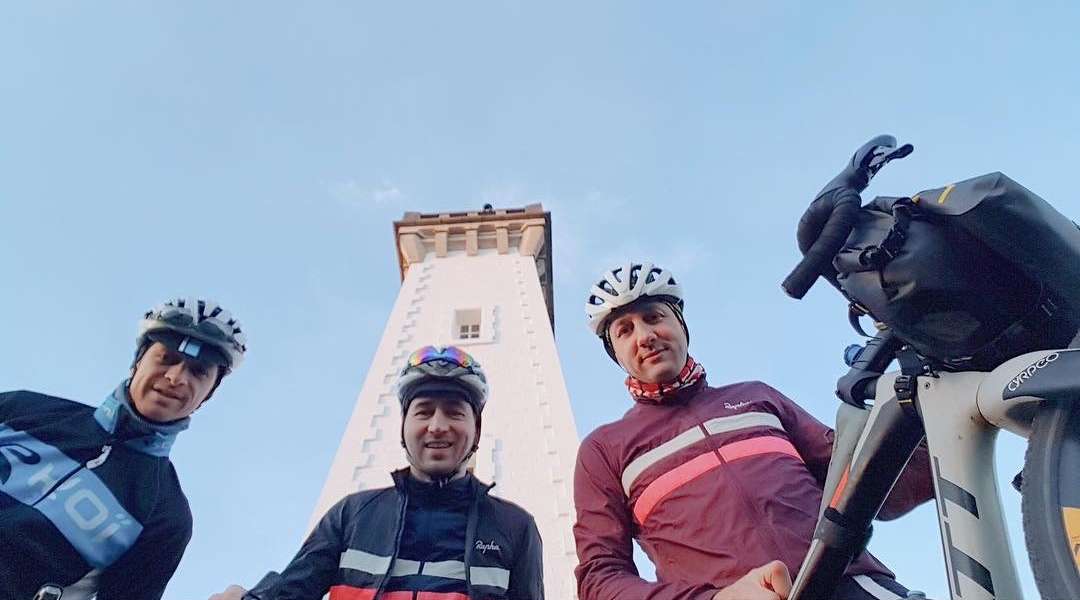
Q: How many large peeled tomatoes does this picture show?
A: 0